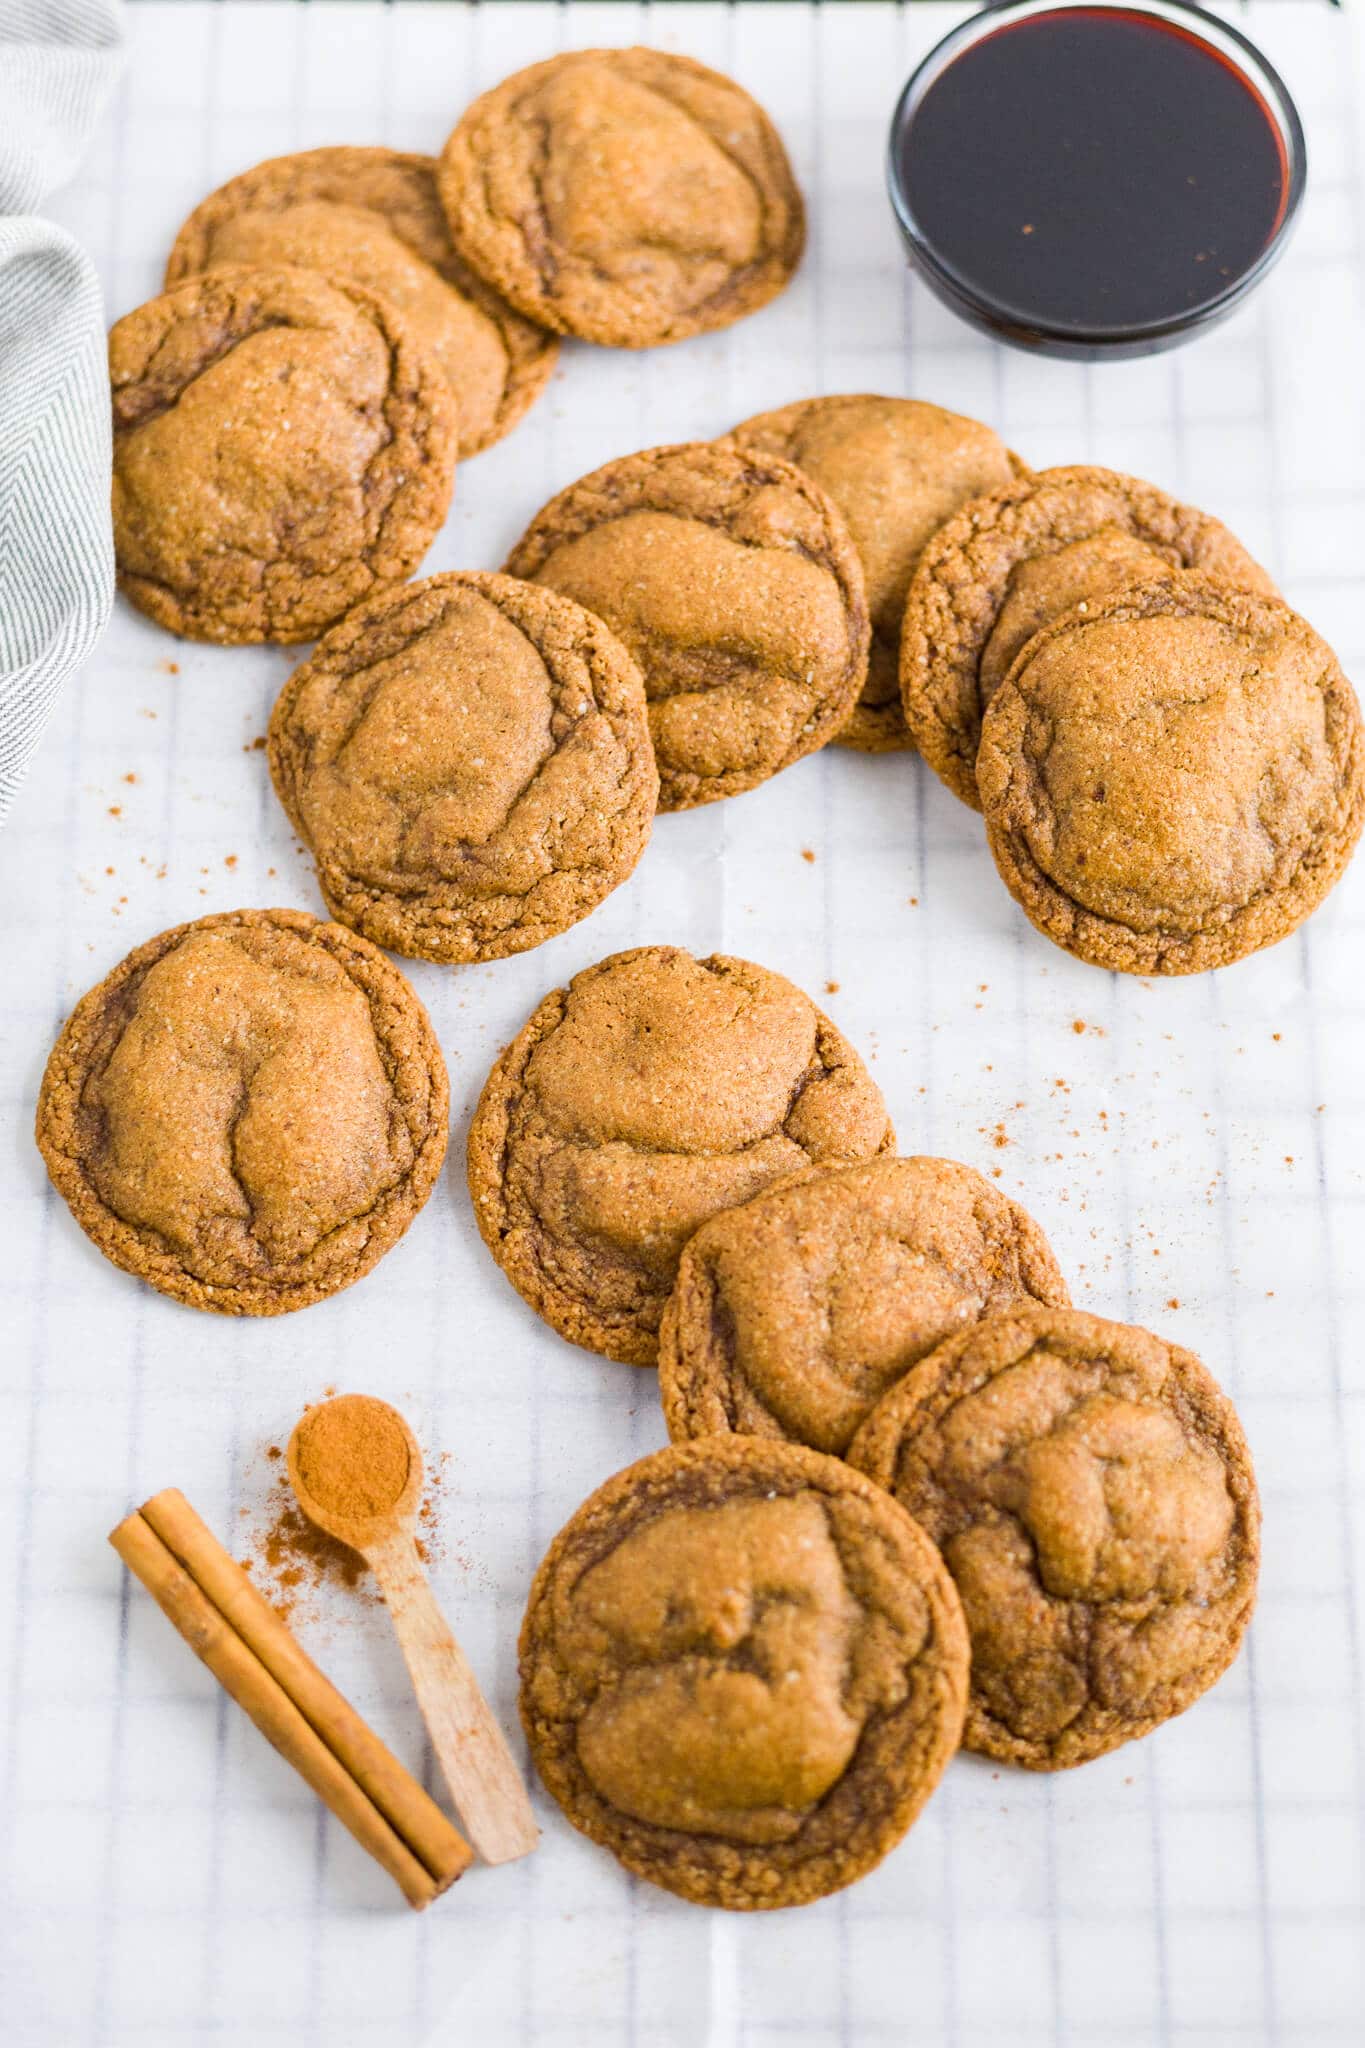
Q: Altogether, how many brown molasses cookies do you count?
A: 13